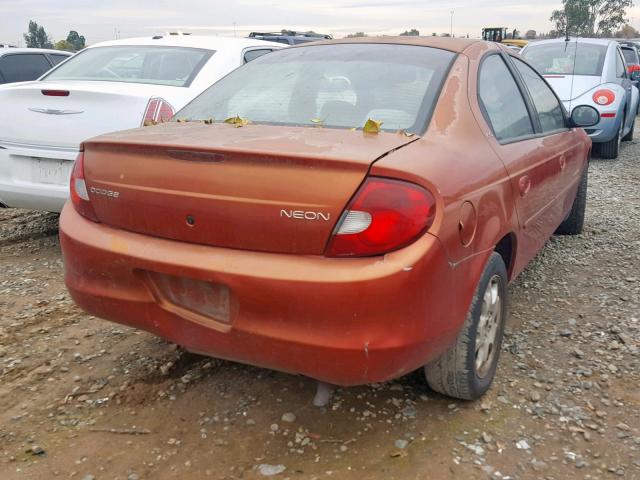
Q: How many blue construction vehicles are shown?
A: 0